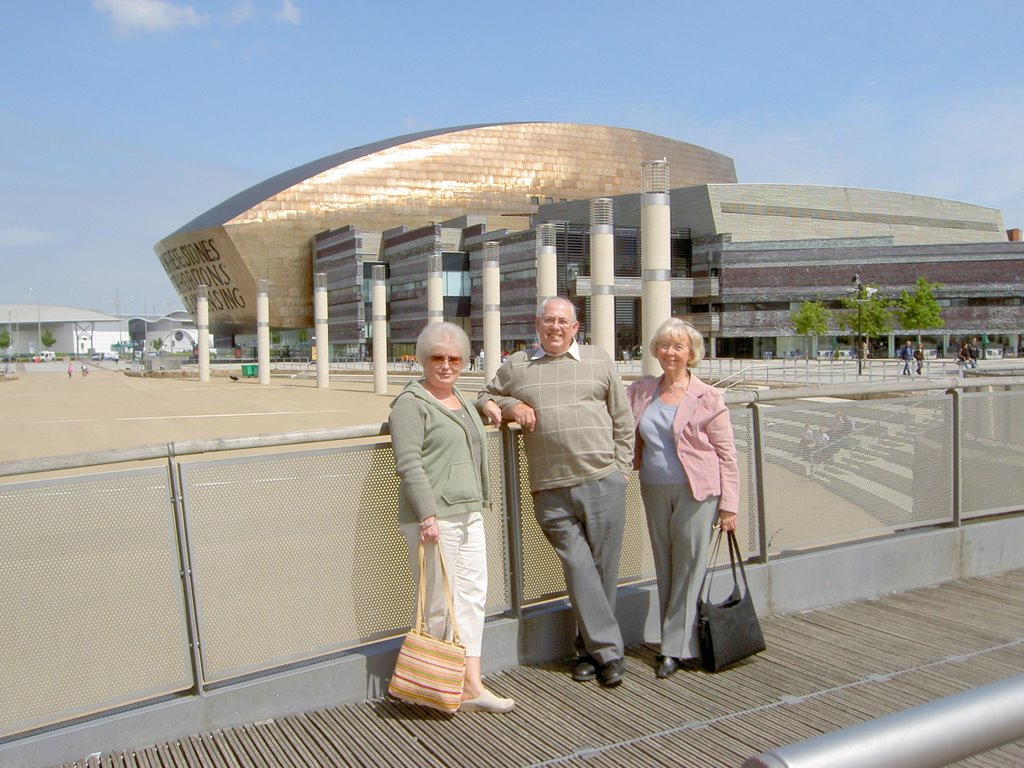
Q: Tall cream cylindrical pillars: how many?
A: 9